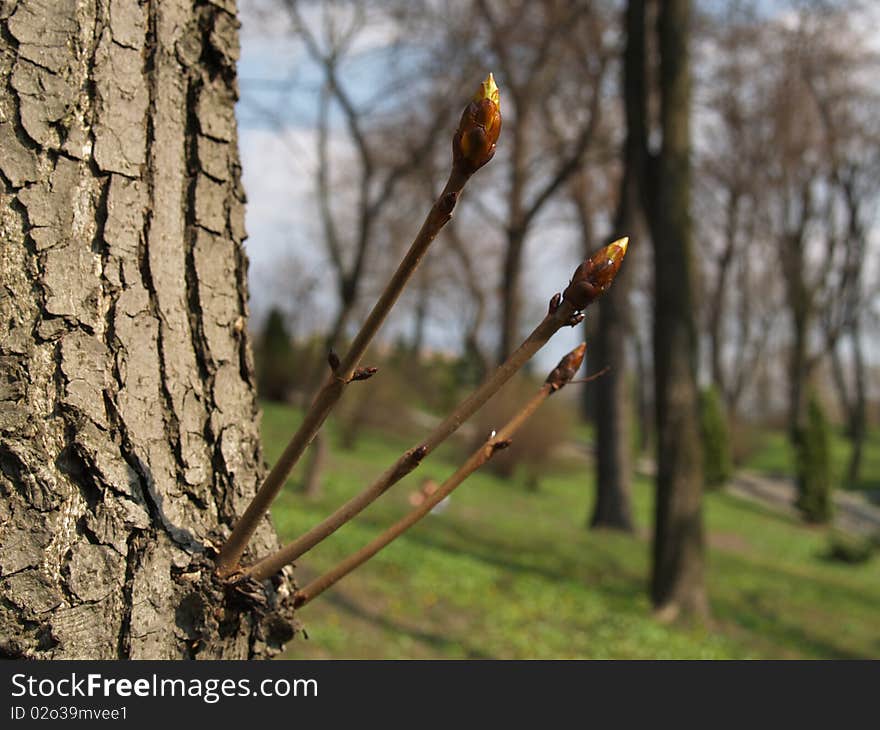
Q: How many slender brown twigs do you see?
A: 3